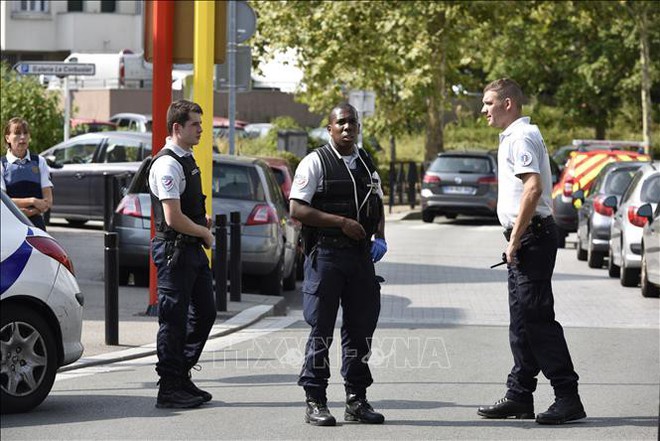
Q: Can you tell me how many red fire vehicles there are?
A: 1